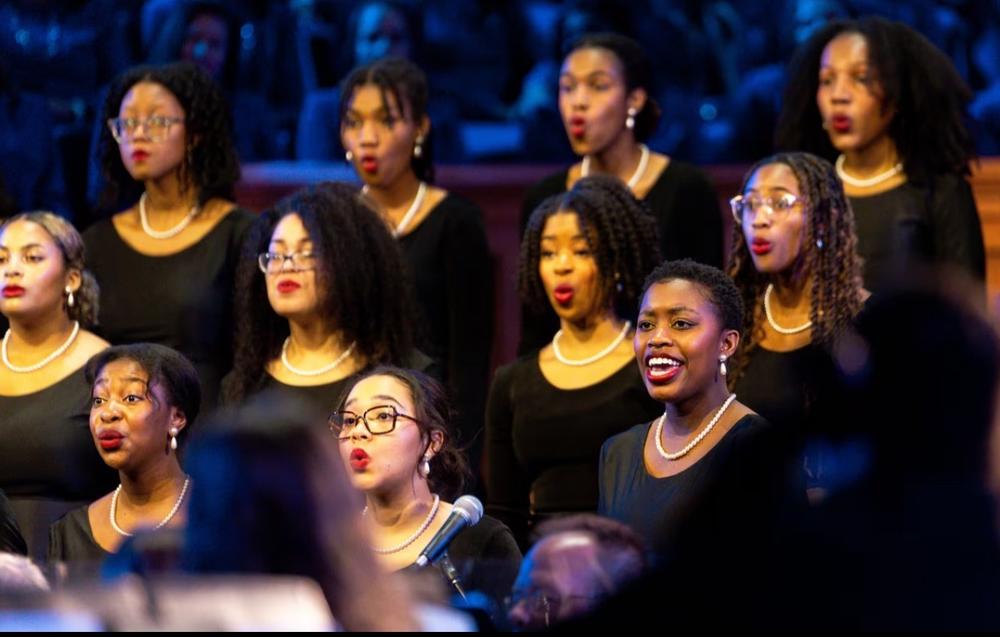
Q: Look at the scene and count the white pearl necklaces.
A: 11